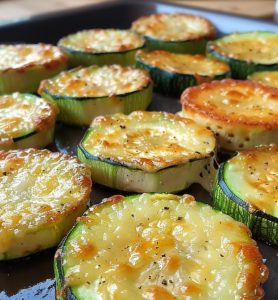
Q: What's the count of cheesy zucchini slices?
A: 13